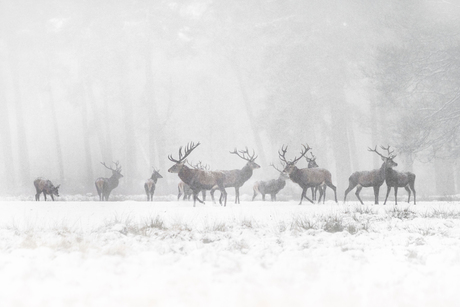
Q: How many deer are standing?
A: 11